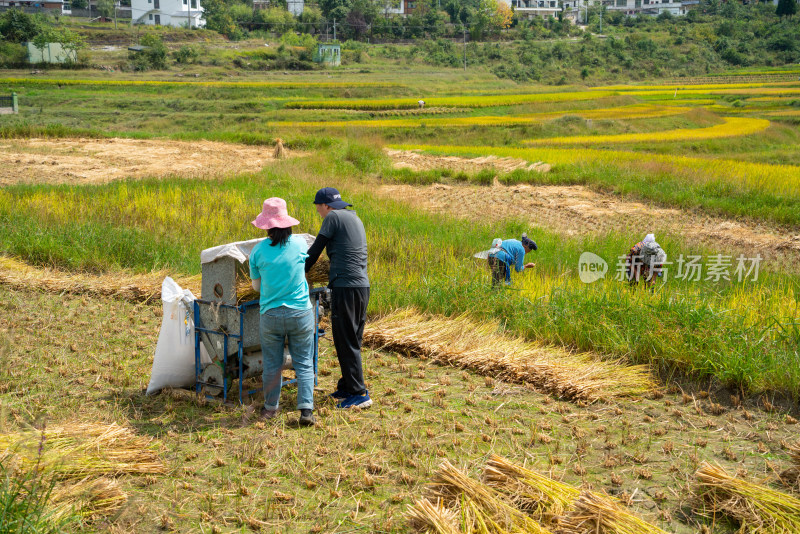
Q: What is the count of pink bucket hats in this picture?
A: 1